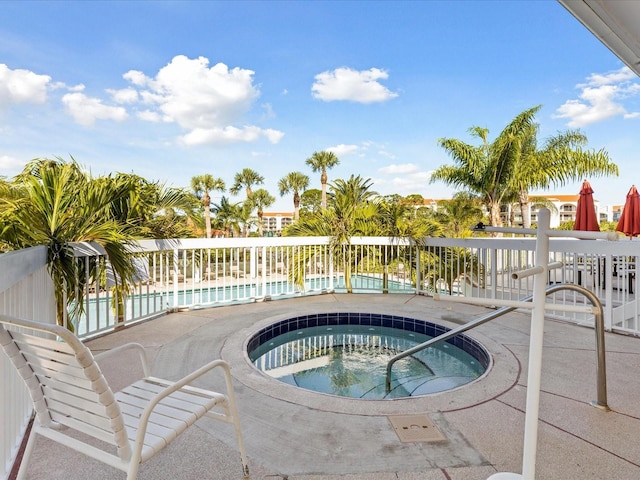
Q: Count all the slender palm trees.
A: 5